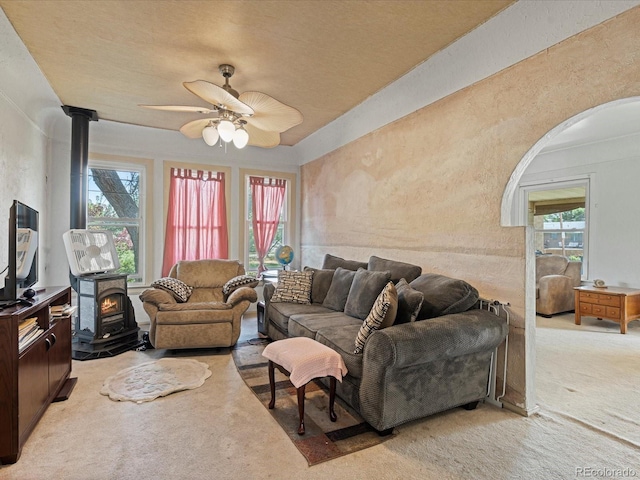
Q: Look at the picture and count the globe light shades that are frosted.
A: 3